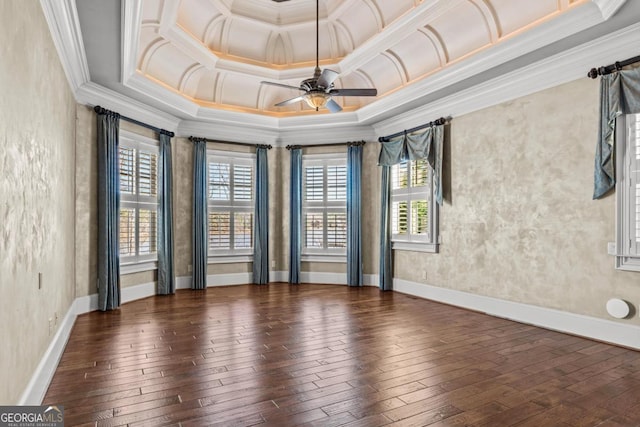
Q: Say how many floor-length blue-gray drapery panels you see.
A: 7